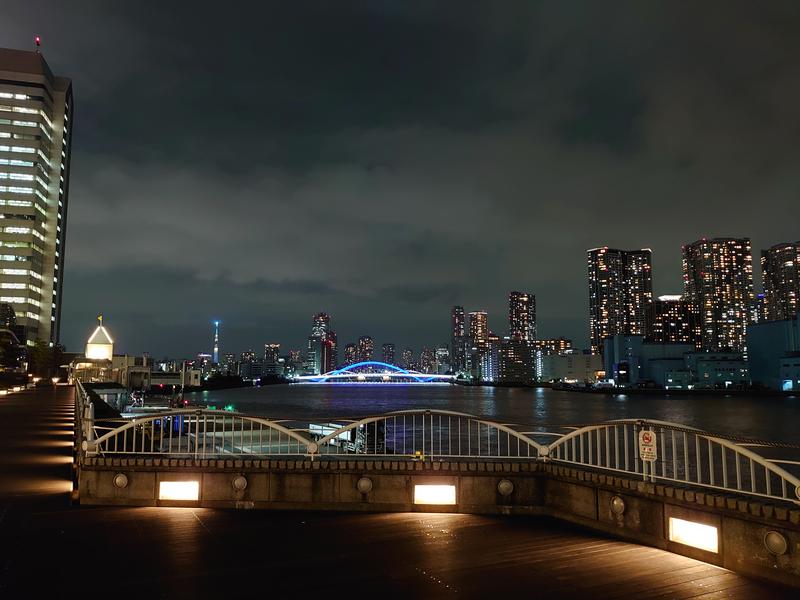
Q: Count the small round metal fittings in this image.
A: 6